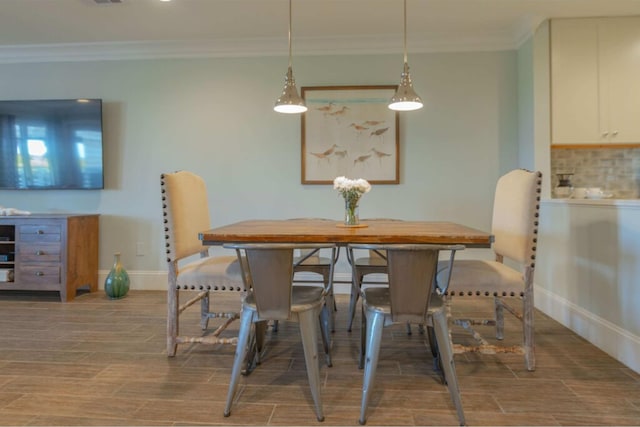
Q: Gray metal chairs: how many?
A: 4